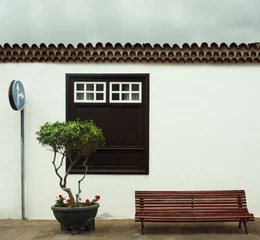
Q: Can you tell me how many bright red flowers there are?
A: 5